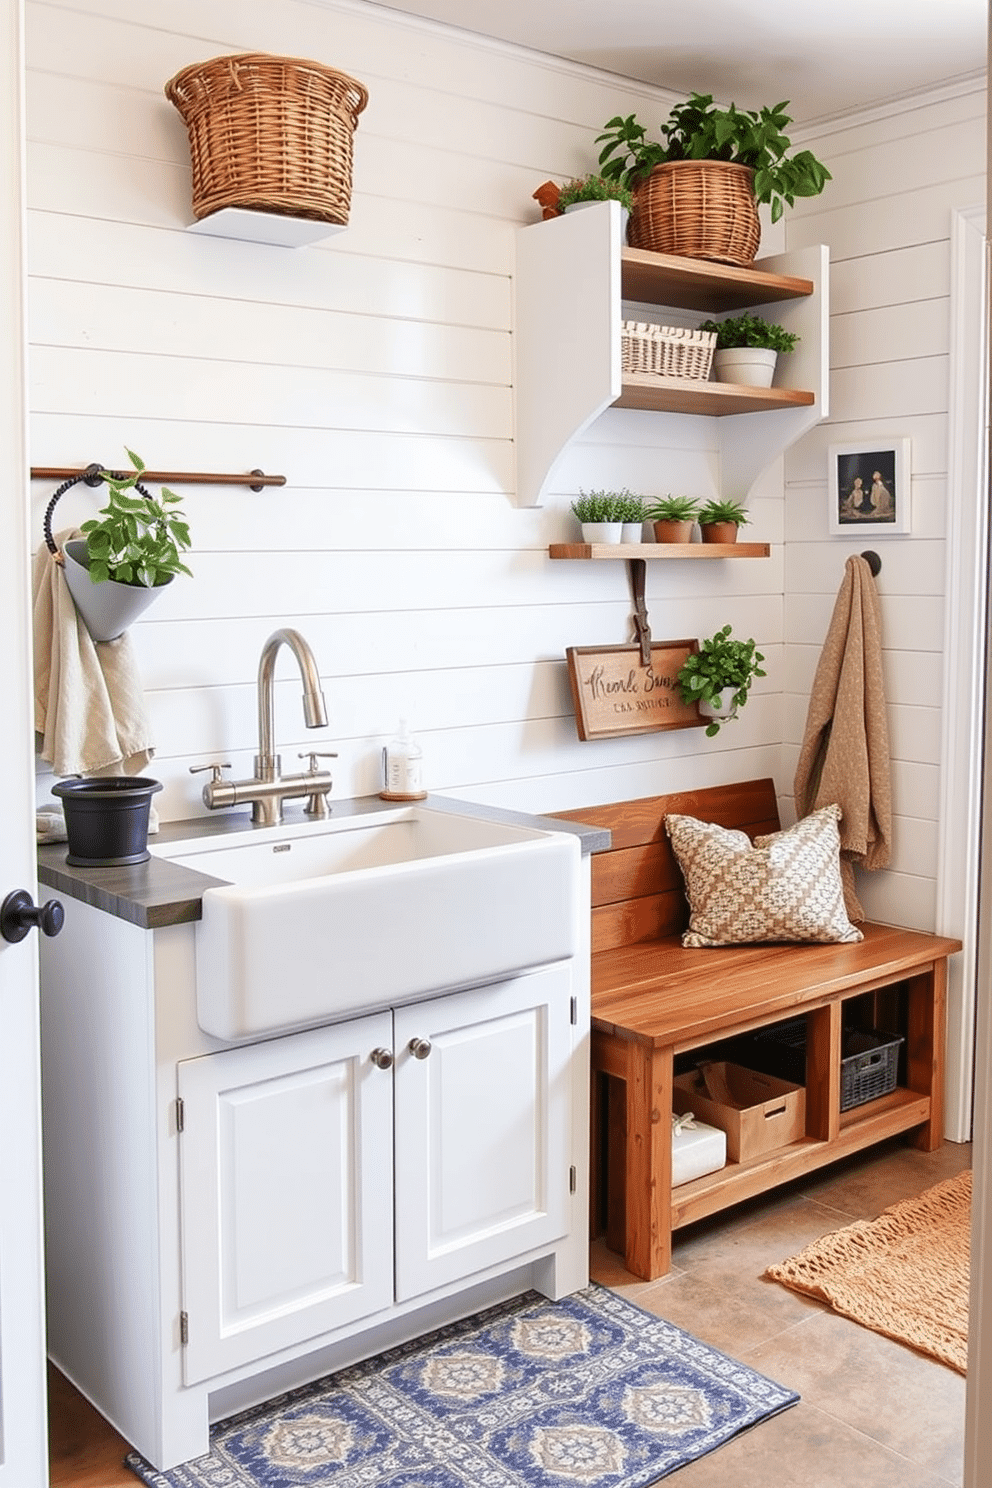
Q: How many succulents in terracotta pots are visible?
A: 2